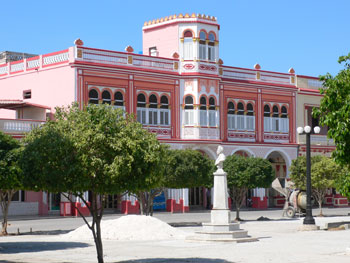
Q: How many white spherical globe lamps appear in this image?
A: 3